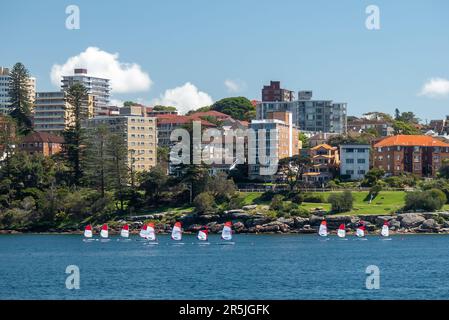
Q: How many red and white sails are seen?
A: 12